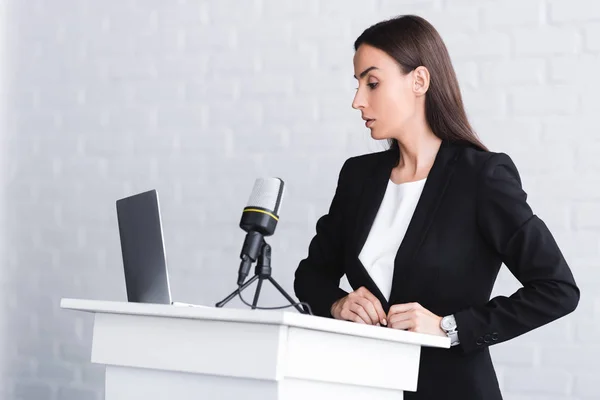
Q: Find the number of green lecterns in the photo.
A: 0